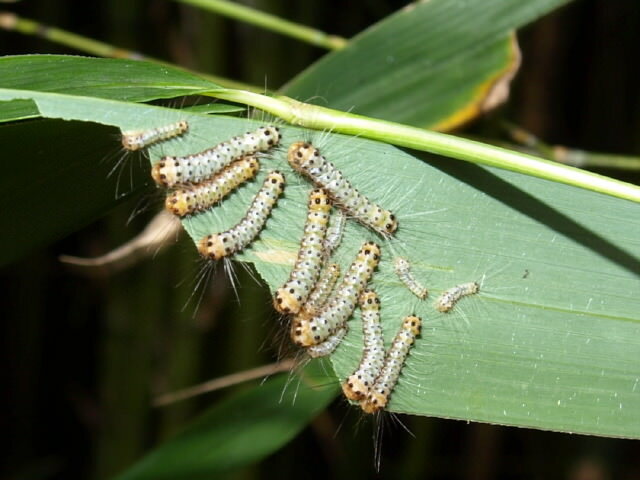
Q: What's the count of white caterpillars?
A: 14